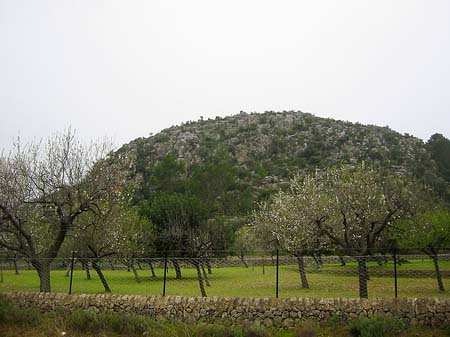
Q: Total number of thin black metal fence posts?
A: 4